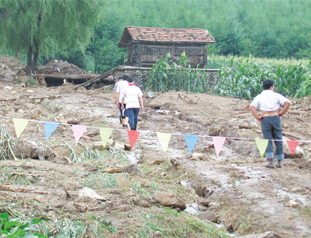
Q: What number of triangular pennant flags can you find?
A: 10